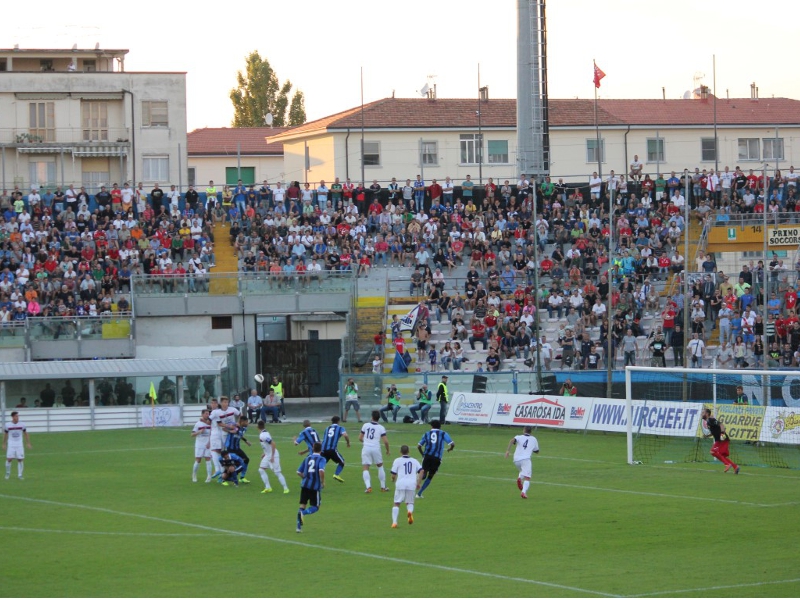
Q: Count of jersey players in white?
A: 8